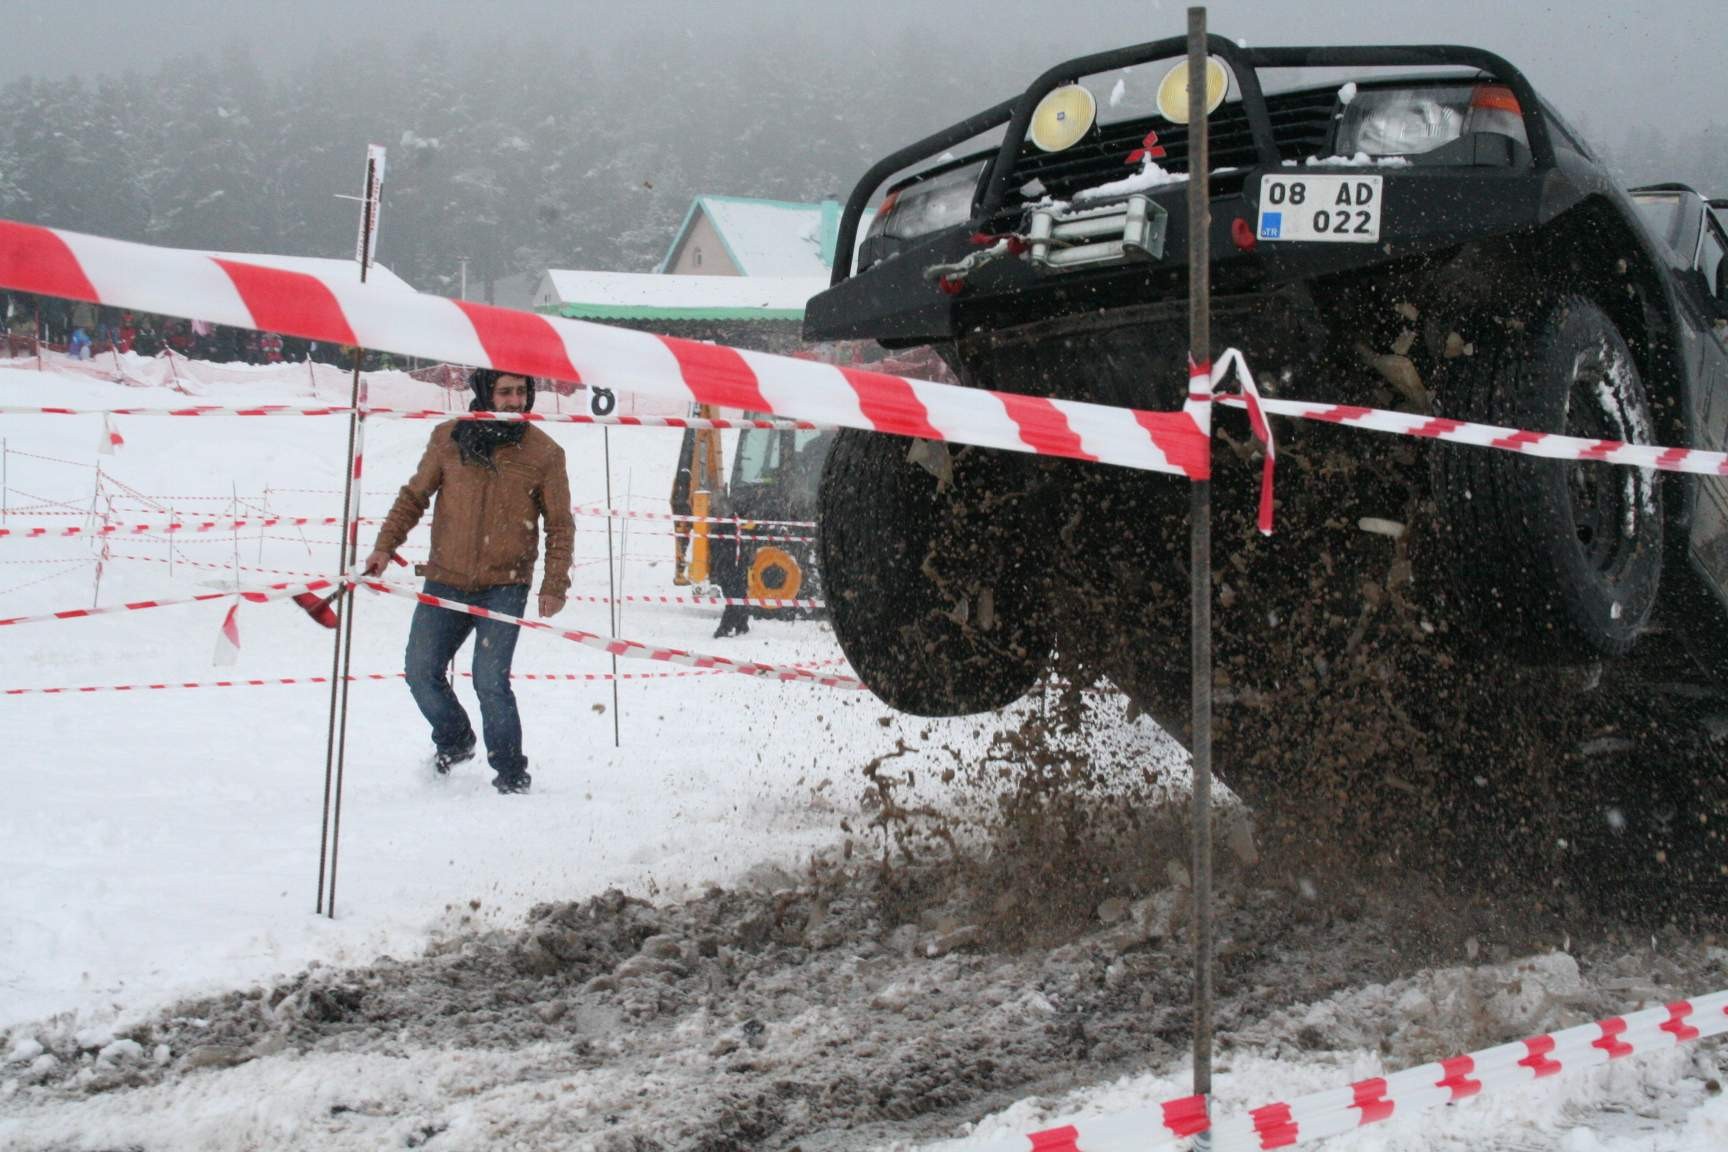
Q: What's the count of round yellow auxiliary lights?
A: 2